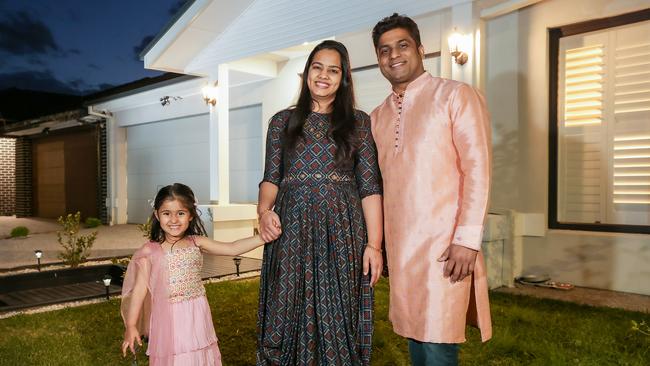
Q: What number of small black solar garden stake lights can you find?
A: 3